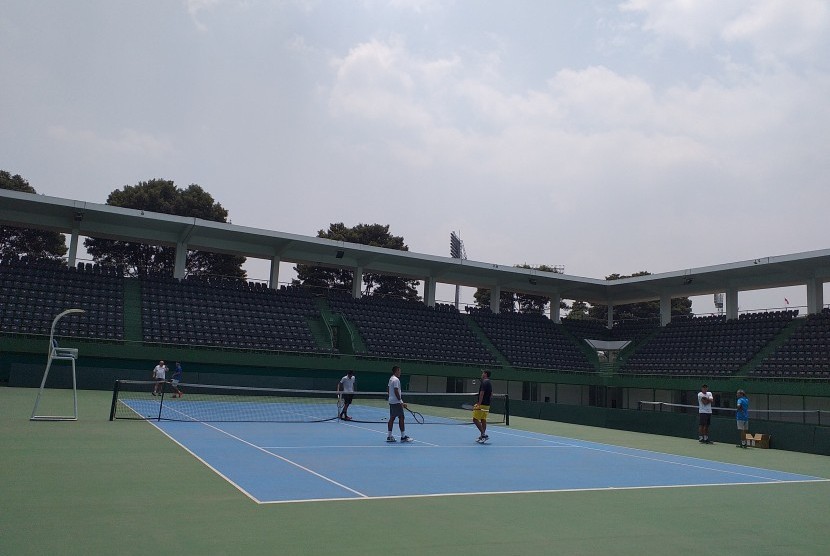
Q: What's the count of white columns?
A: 11